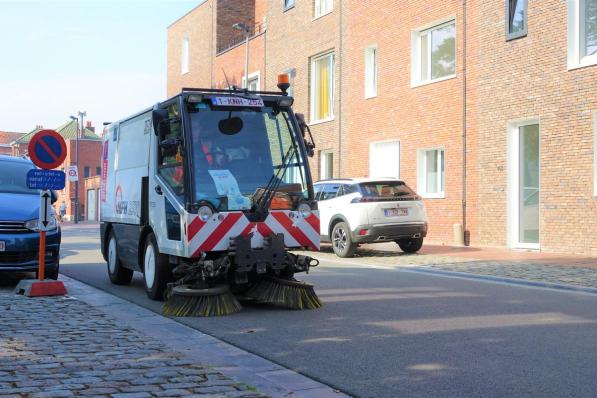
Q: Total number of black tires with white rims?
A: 2